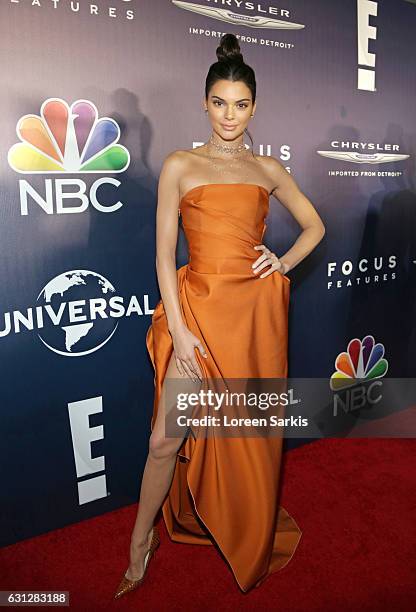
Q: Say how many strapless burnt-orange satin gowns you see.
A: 1